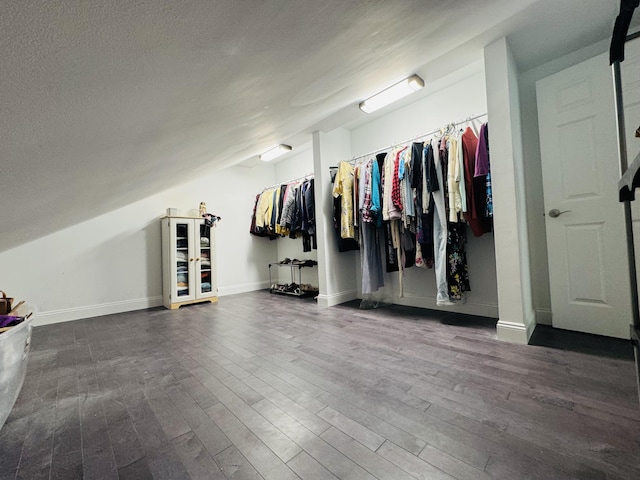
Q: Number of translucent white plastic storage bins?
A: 1